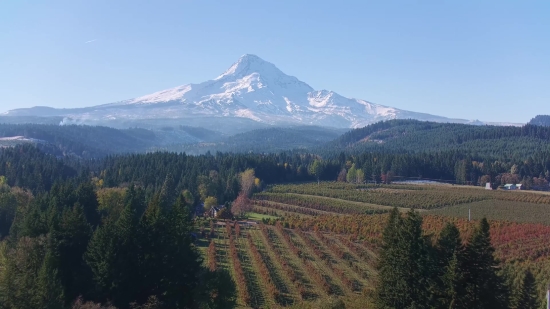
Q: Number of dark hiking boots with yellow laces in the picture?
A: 0